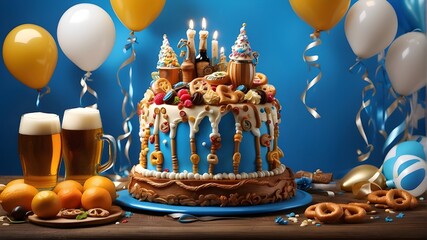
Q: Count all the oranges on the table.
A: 7